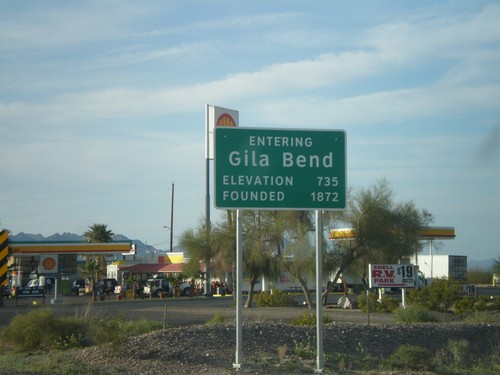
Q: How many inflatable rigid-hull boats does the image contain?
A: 0